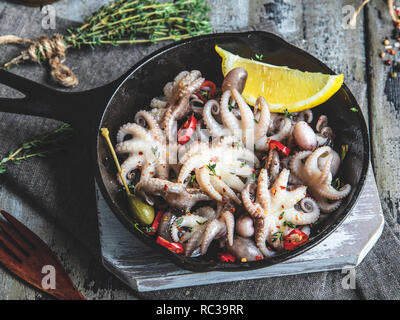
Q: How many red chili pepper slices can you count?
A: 7